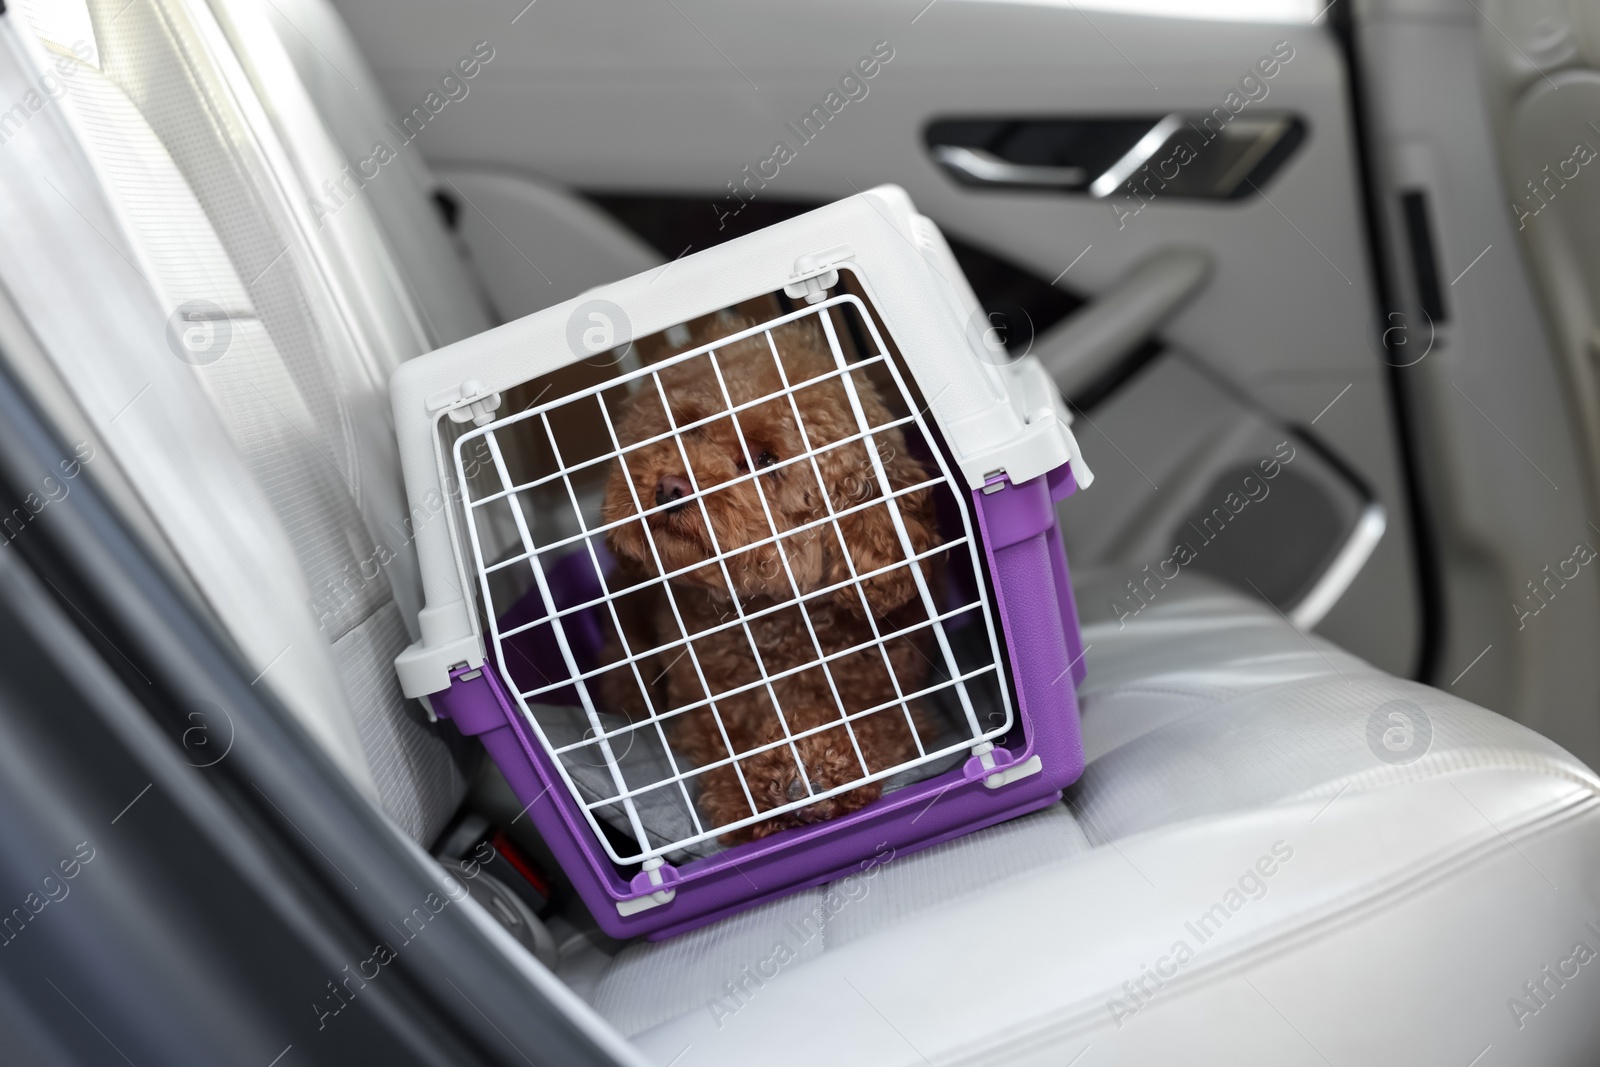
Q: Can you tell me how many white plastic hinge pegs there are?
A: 4